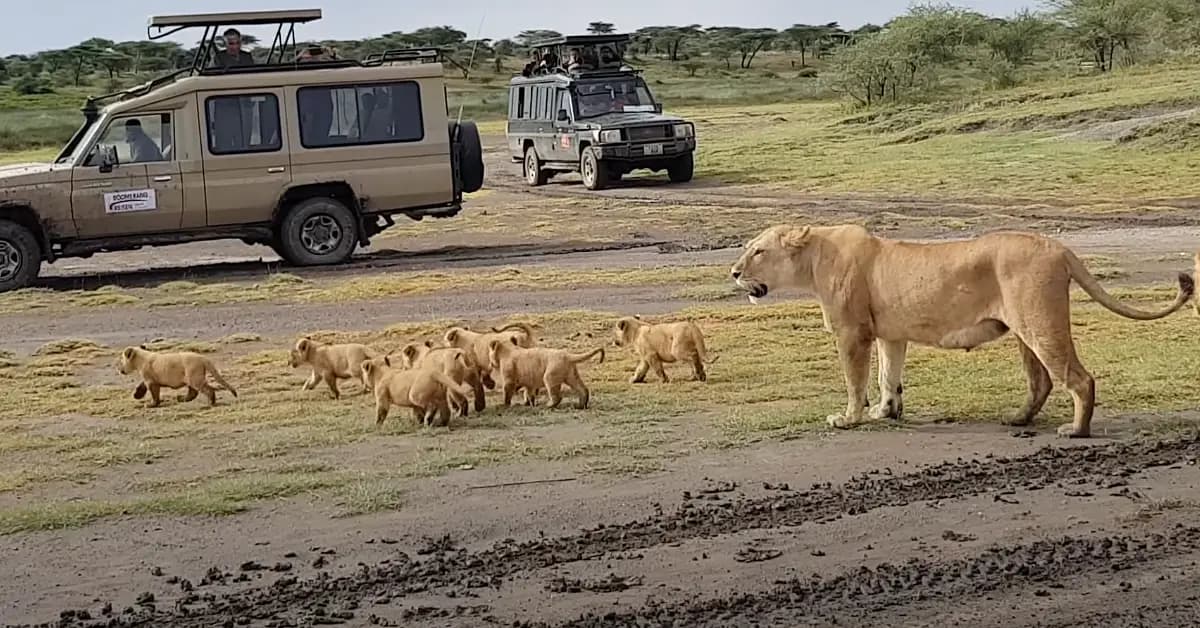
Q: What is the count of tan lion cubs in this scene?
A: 7